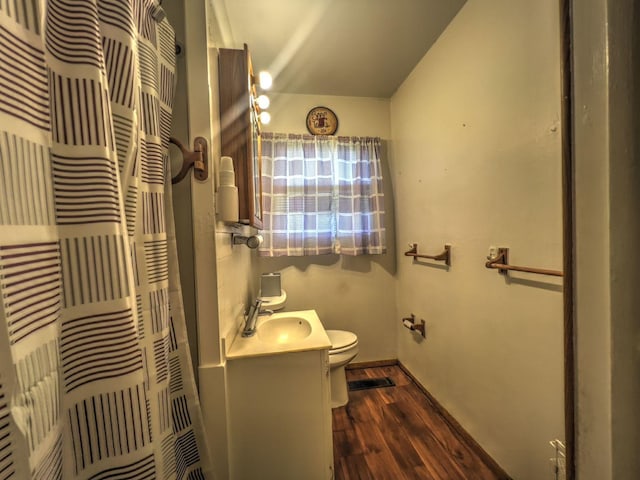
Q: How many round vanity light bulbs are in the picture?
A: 3